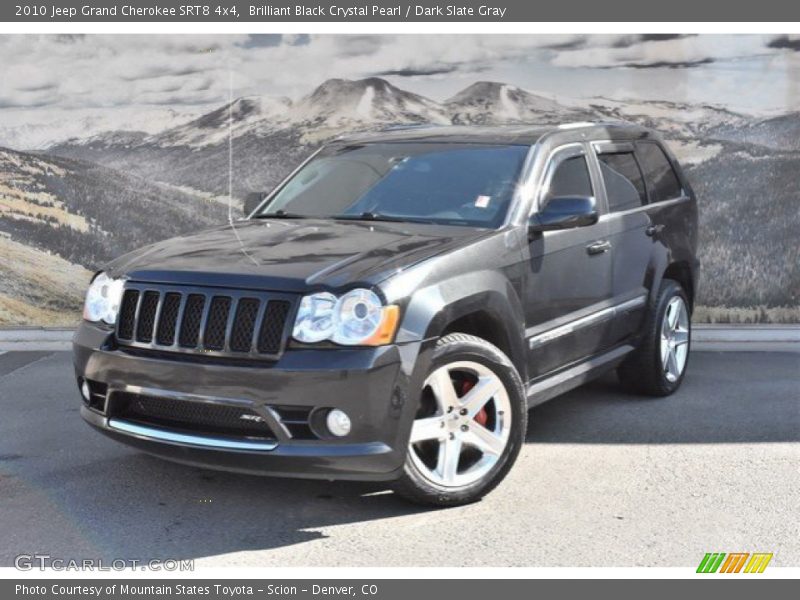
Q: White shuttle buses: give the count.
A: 0